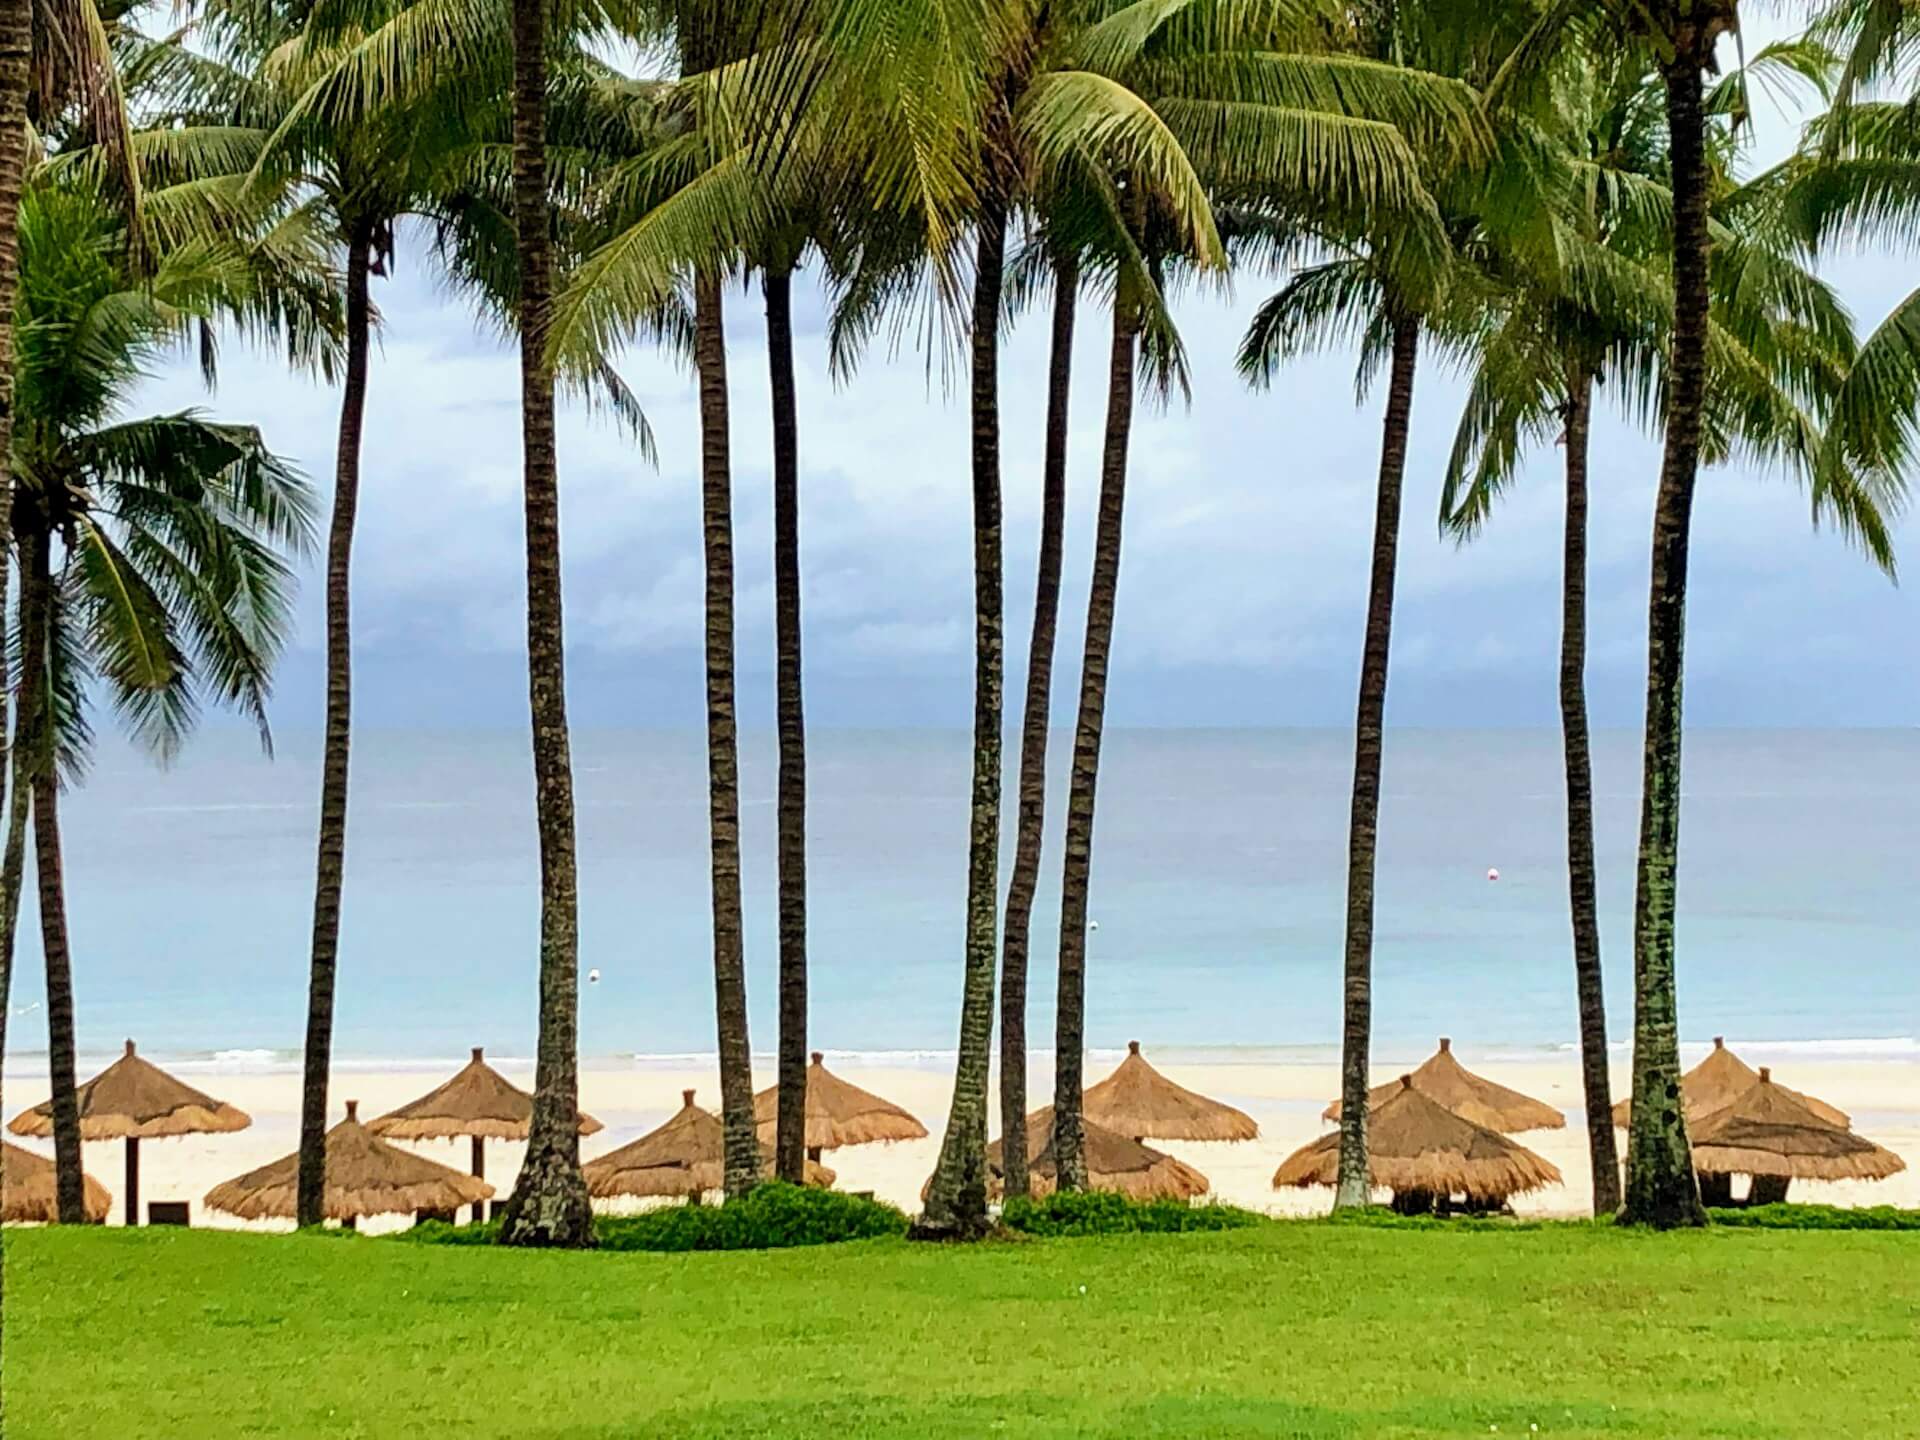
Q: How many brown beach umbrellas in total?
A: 12